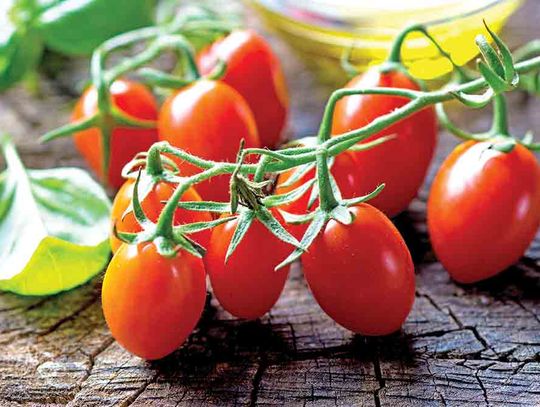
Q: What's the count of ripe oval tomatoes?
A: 10